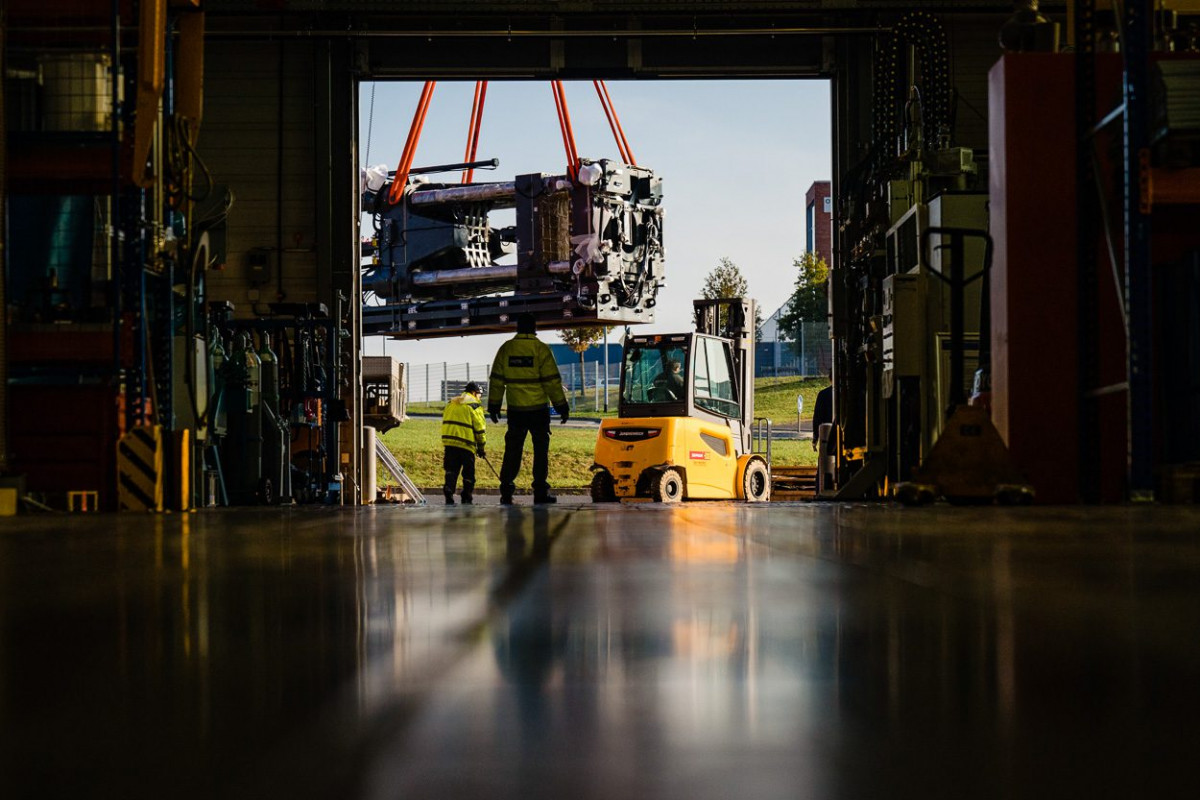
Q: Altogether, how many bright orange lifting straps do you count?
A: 4